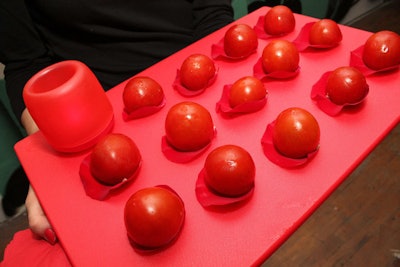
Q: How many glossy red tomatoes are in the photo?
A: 14